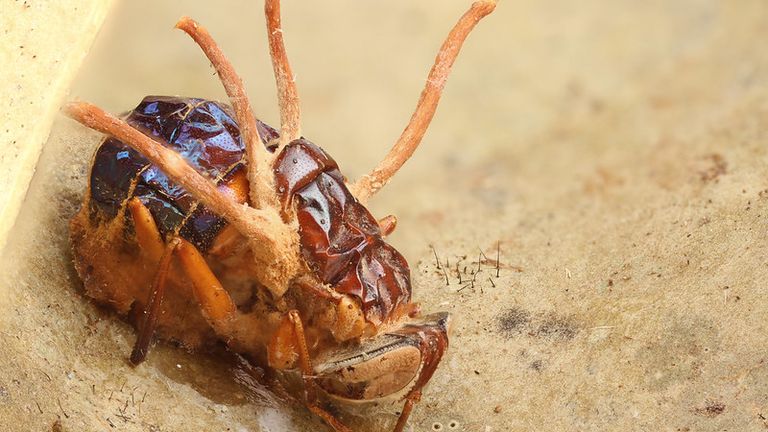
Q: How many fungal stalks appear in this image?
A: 4